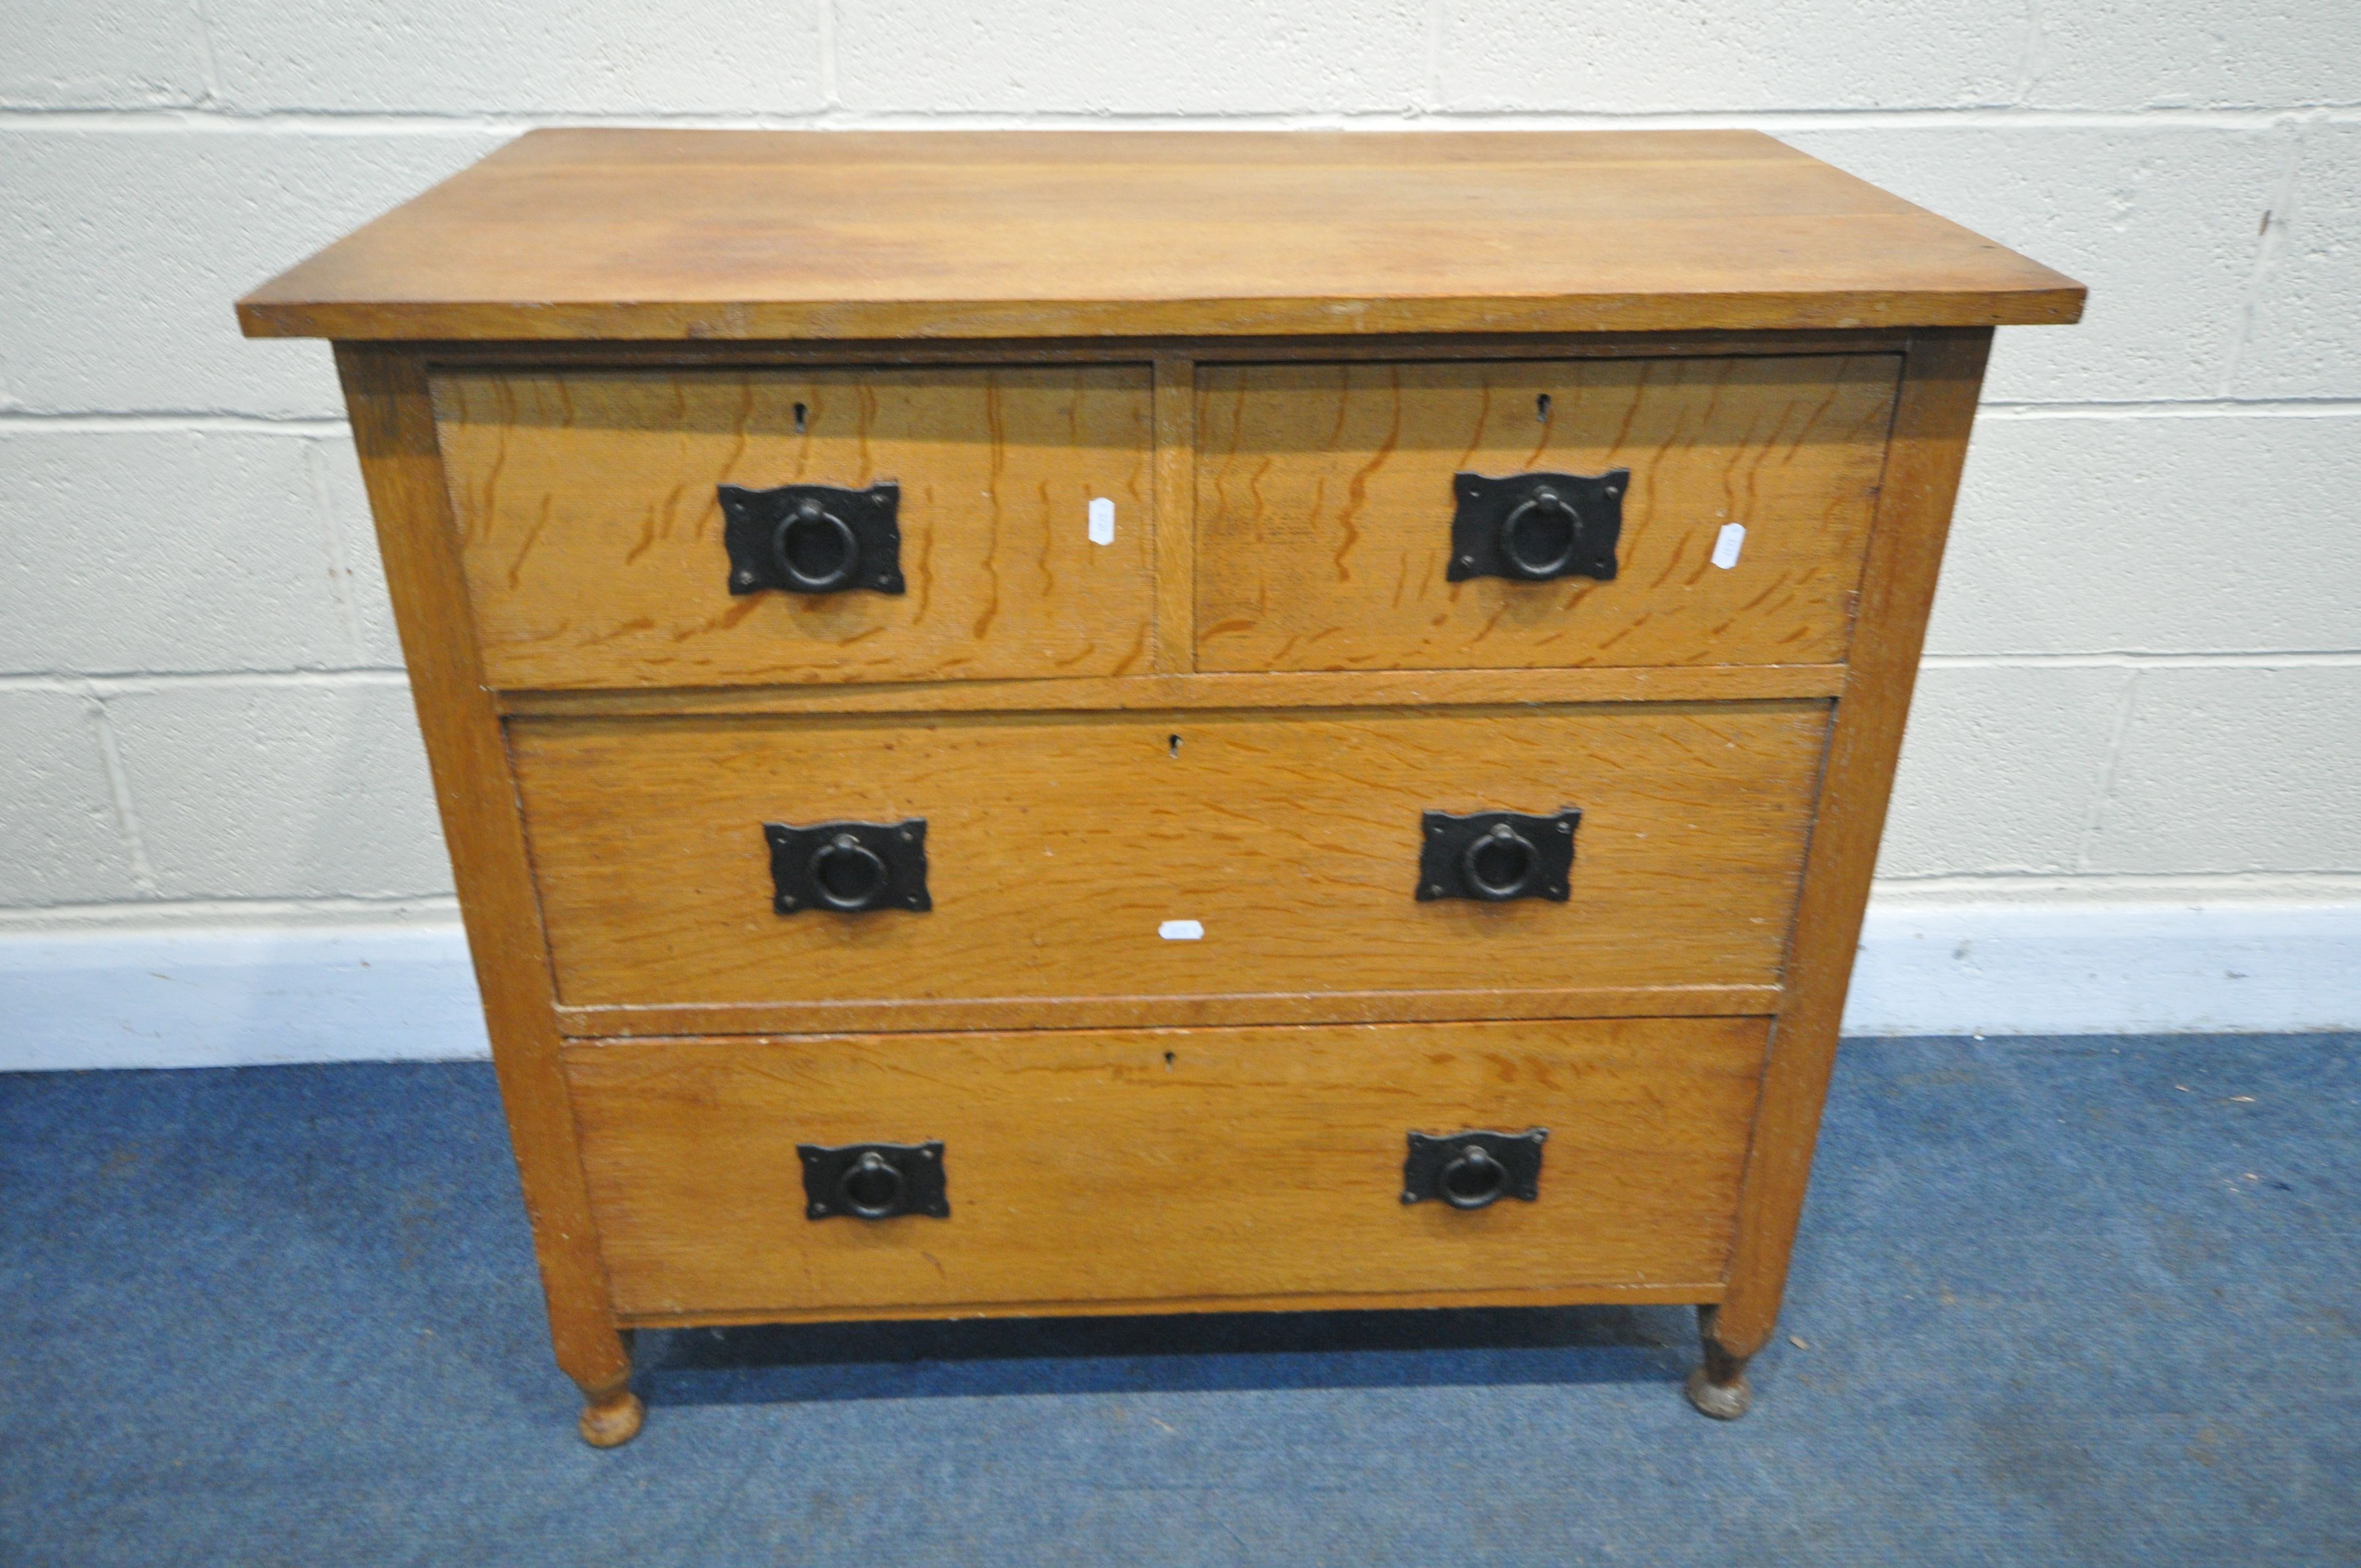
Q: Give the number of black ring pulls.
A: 6